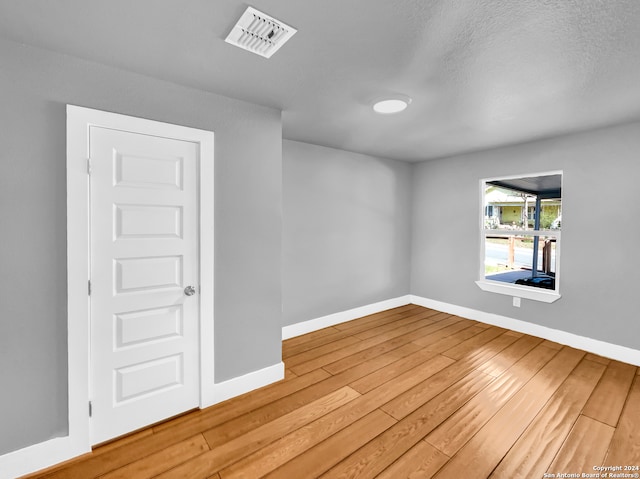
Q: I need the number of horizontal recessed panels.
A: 5